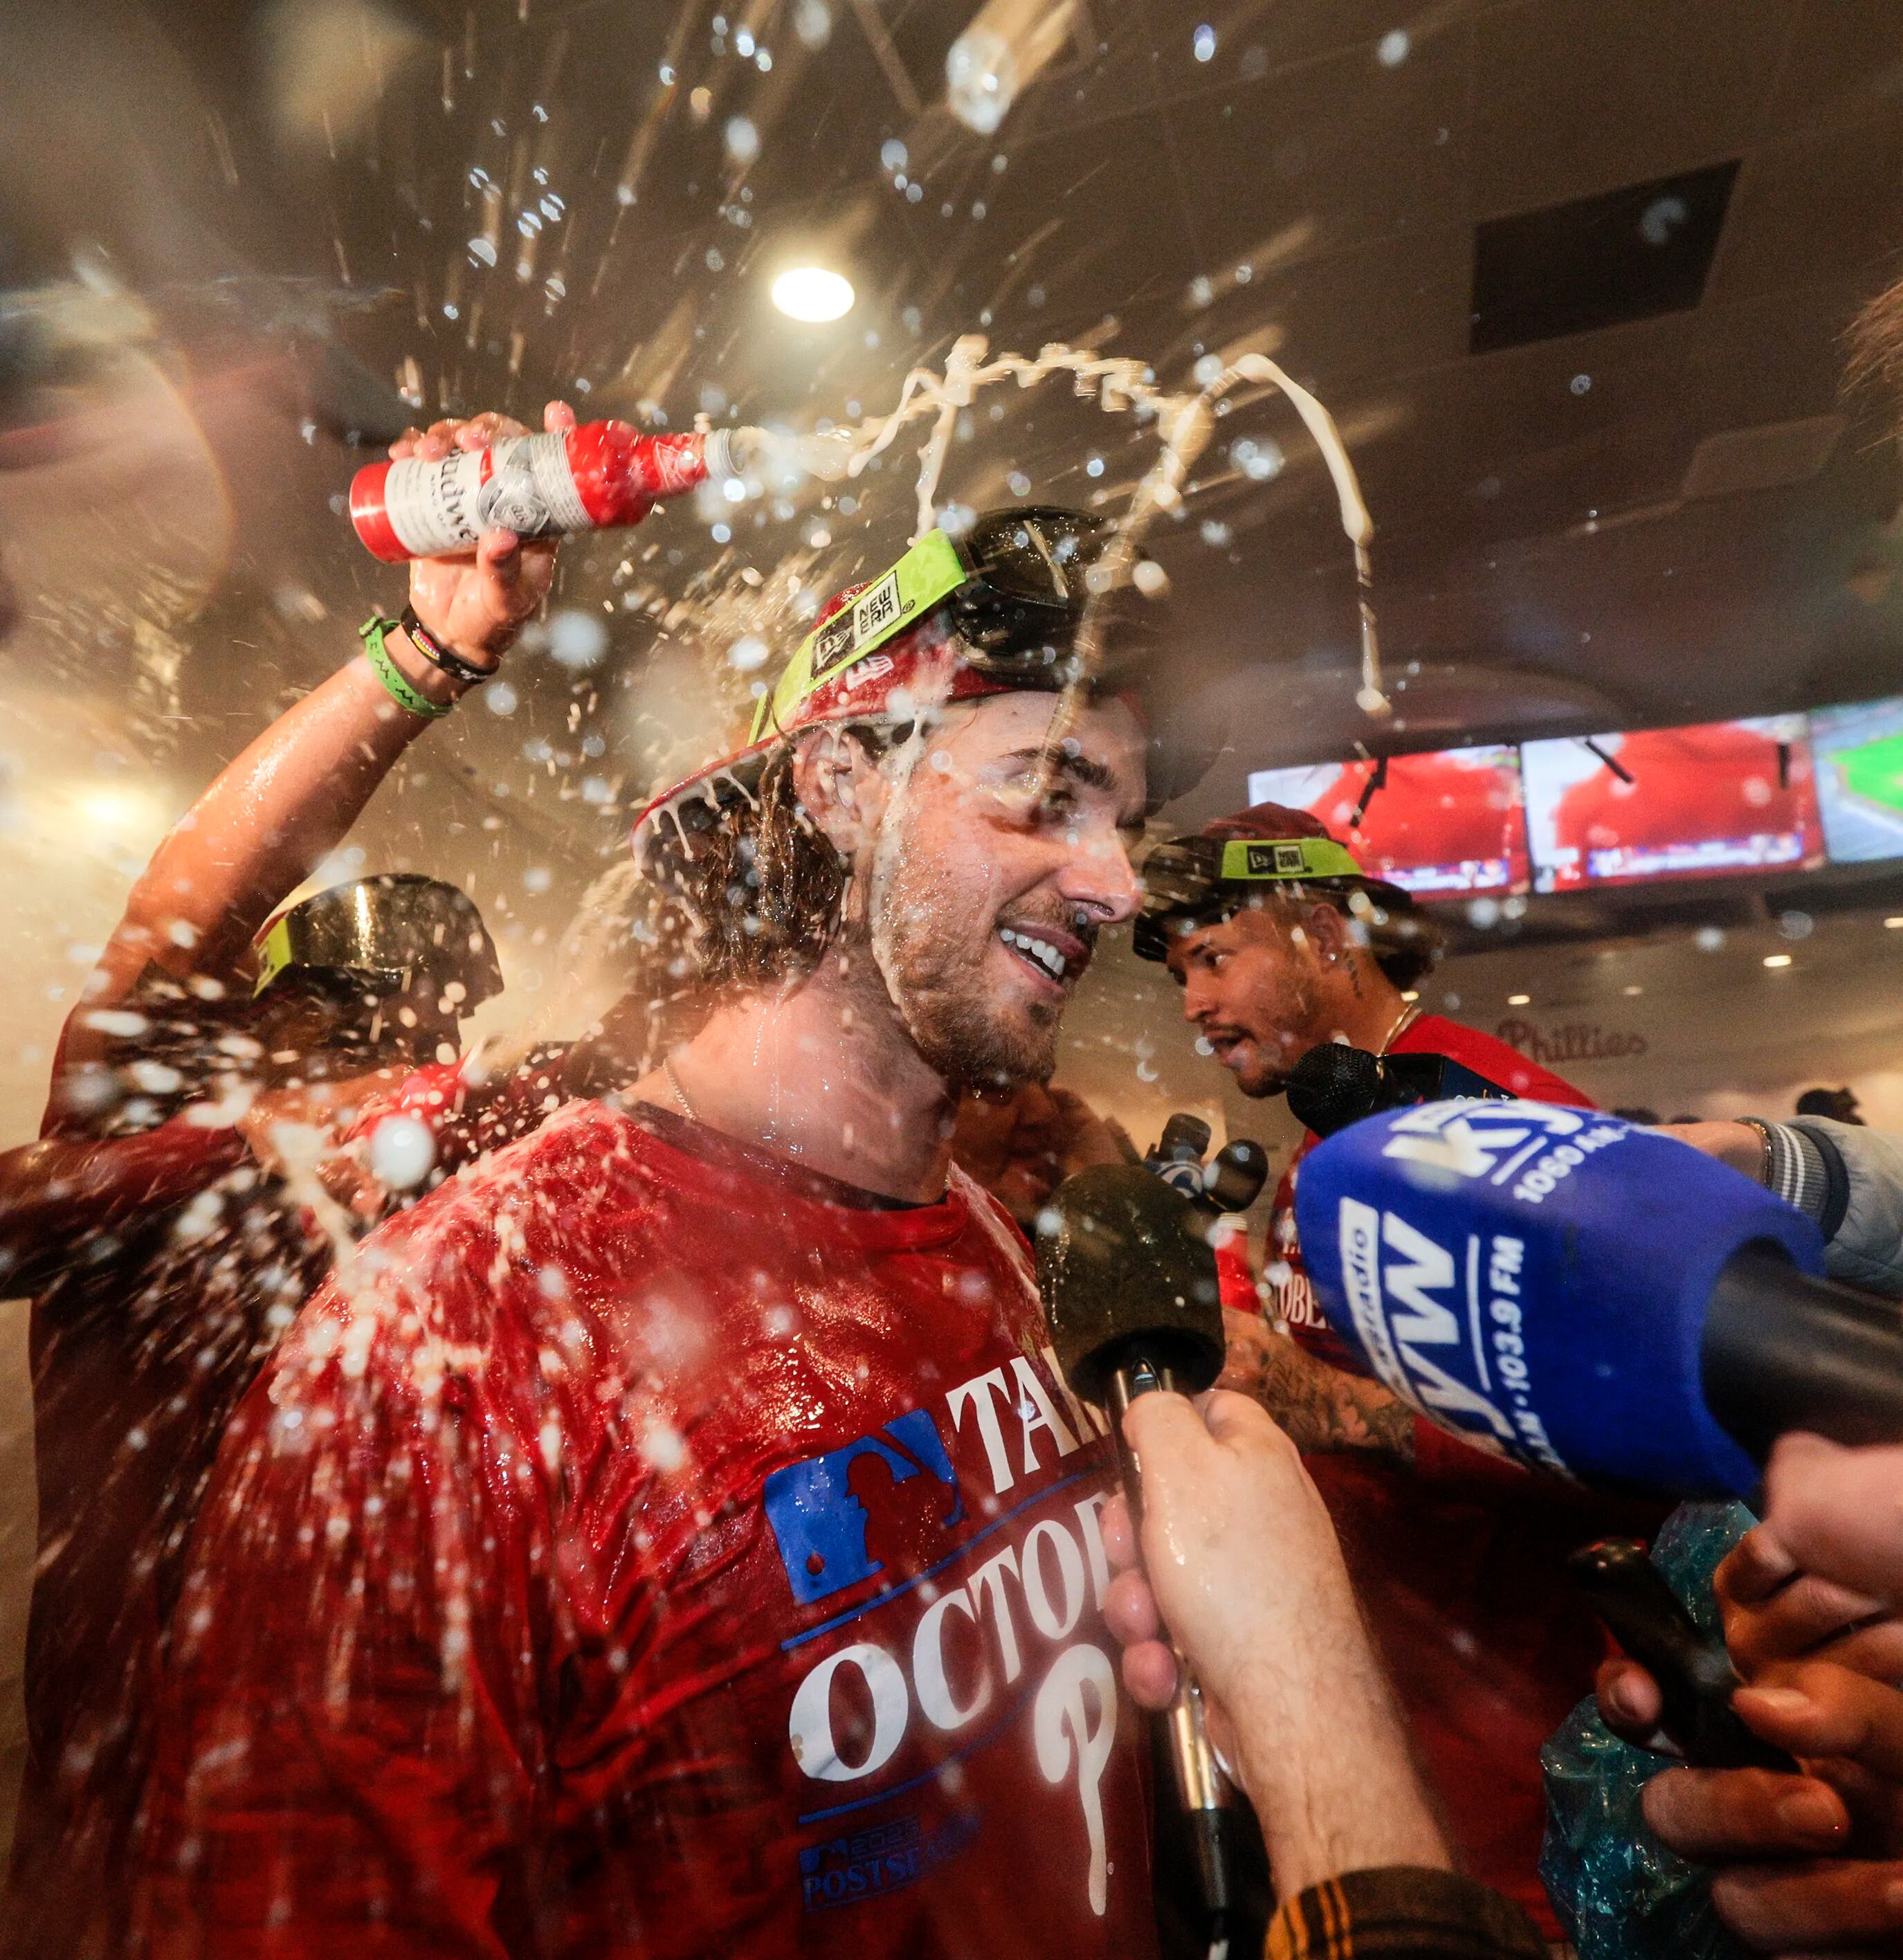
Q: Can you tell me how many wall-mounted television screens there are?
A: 3